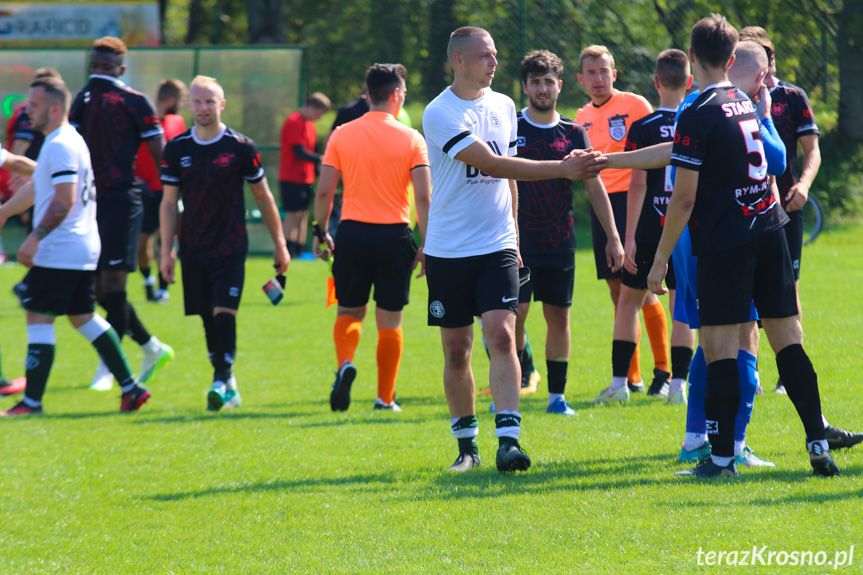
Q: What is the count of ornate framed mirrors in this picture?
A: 0